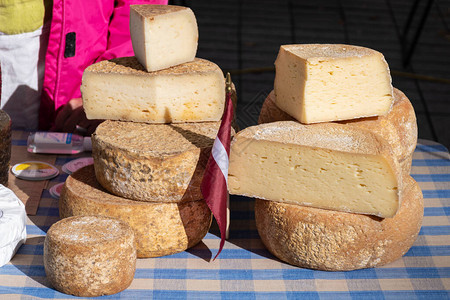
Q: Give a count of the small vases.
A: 0